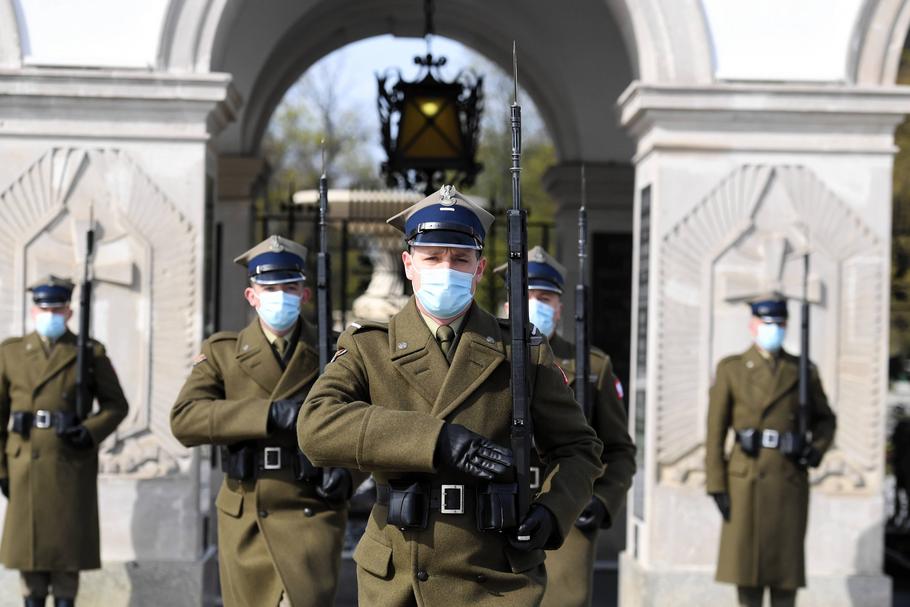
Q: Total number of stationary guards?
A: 2